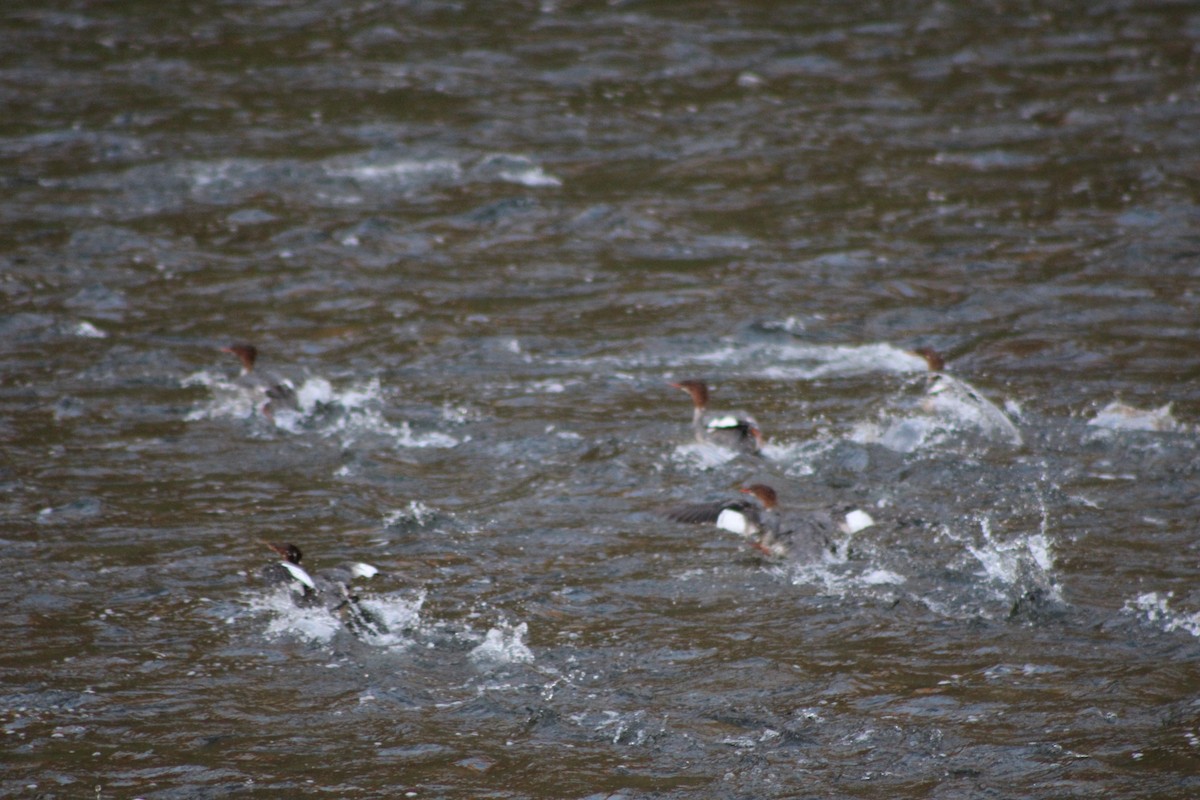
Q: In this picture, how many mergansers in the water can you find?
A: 5